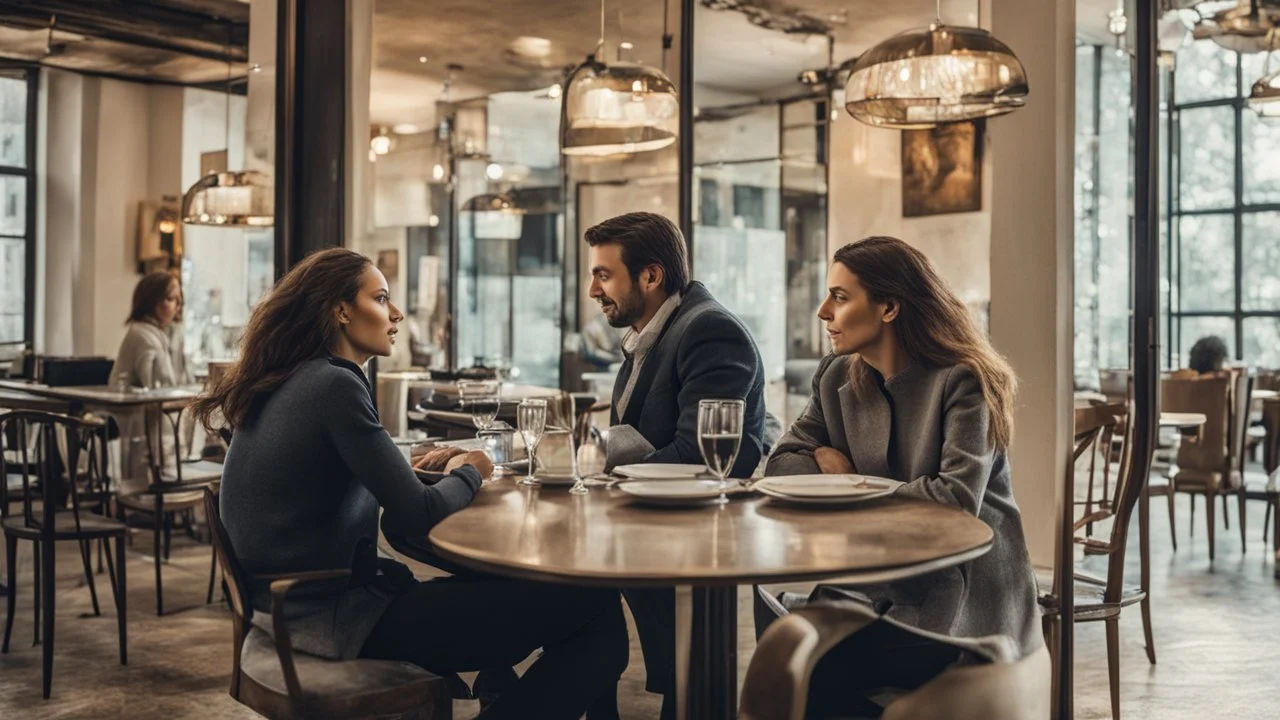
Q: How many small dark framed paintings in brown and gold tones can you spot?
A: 1